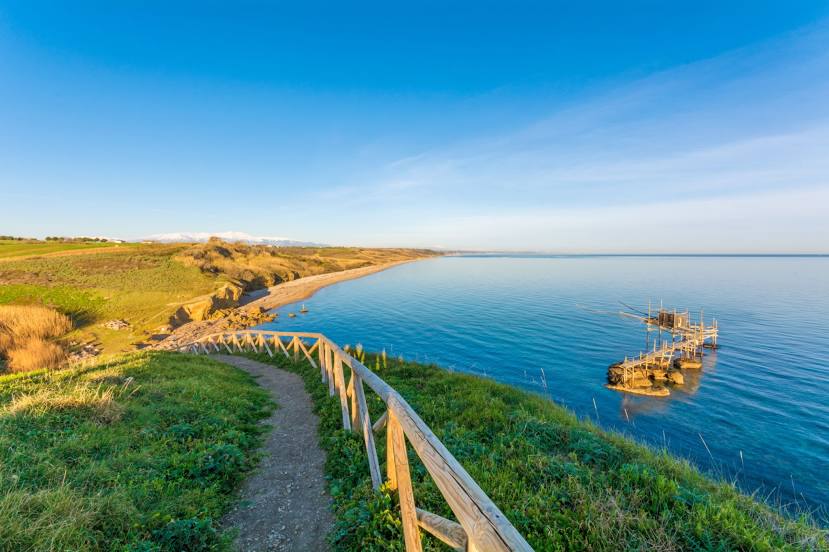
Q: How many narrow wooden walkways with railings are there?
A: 1